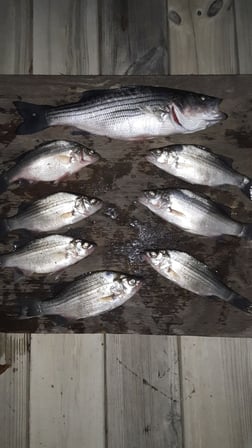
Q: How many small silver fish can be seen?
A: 7